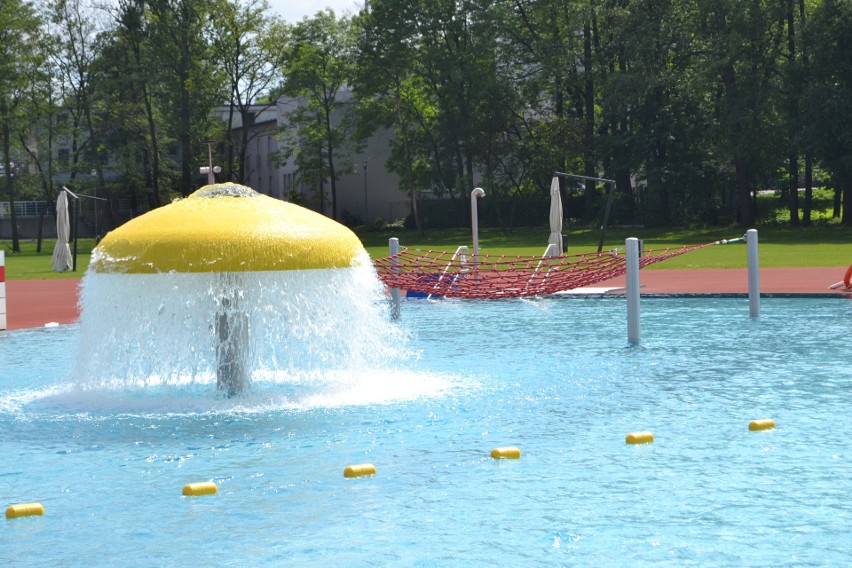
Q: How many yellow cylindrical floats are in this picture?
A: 6